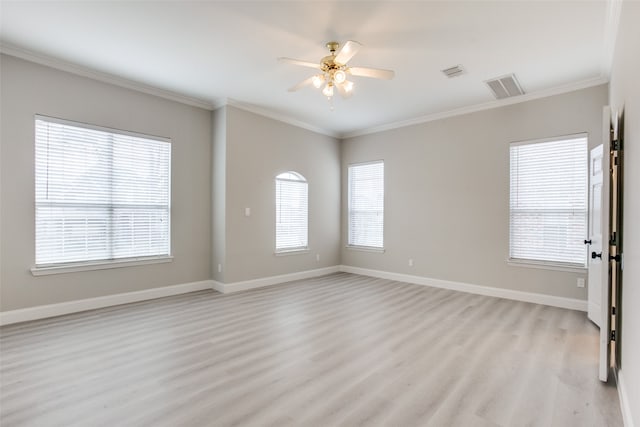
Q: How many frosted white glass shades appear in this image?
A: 4